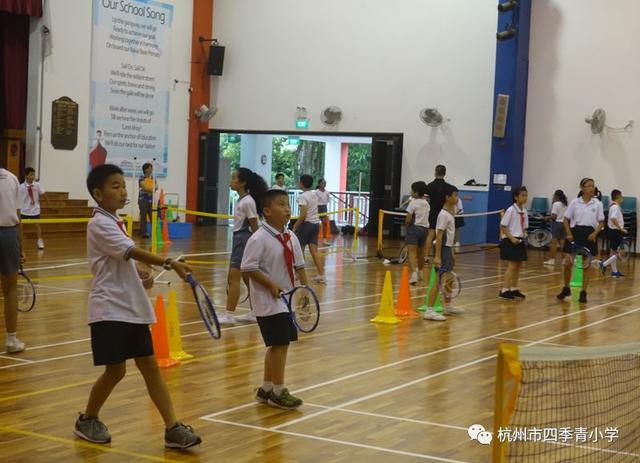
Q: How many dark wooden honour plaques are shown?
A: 1